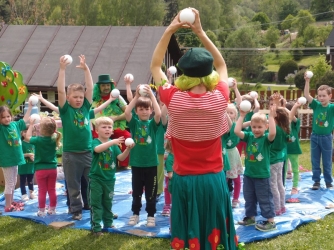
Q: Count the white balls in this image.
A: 14